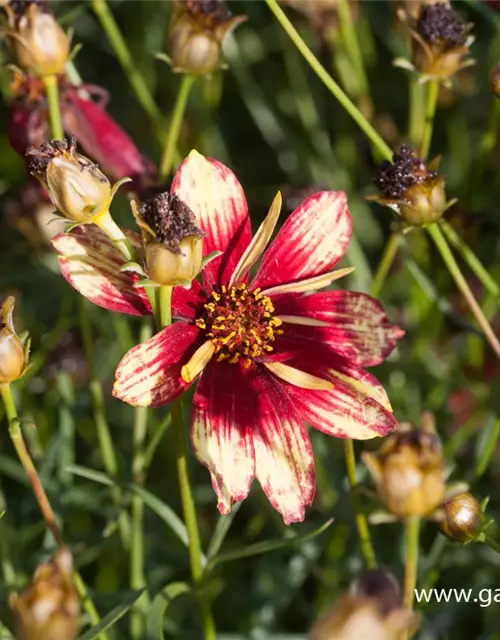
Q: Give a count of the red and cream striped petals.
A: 8